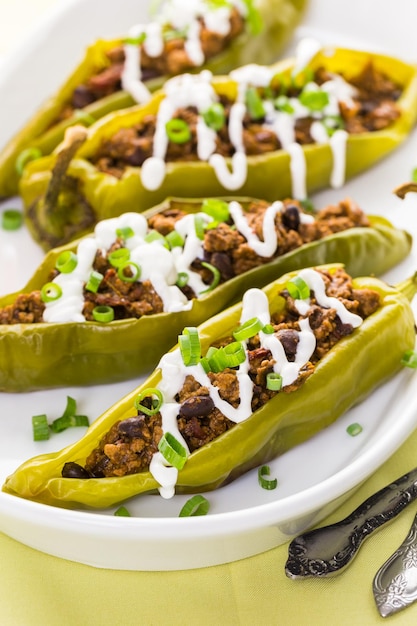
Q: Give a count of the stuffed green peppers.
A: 4